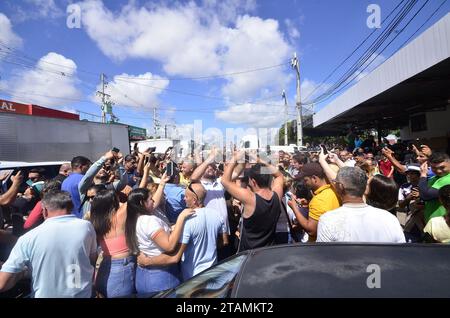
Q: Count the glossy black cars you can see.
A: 1